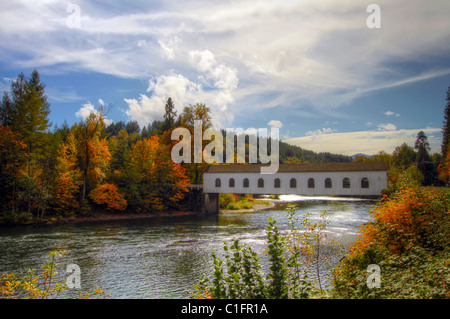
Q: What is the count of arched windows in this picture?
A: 10